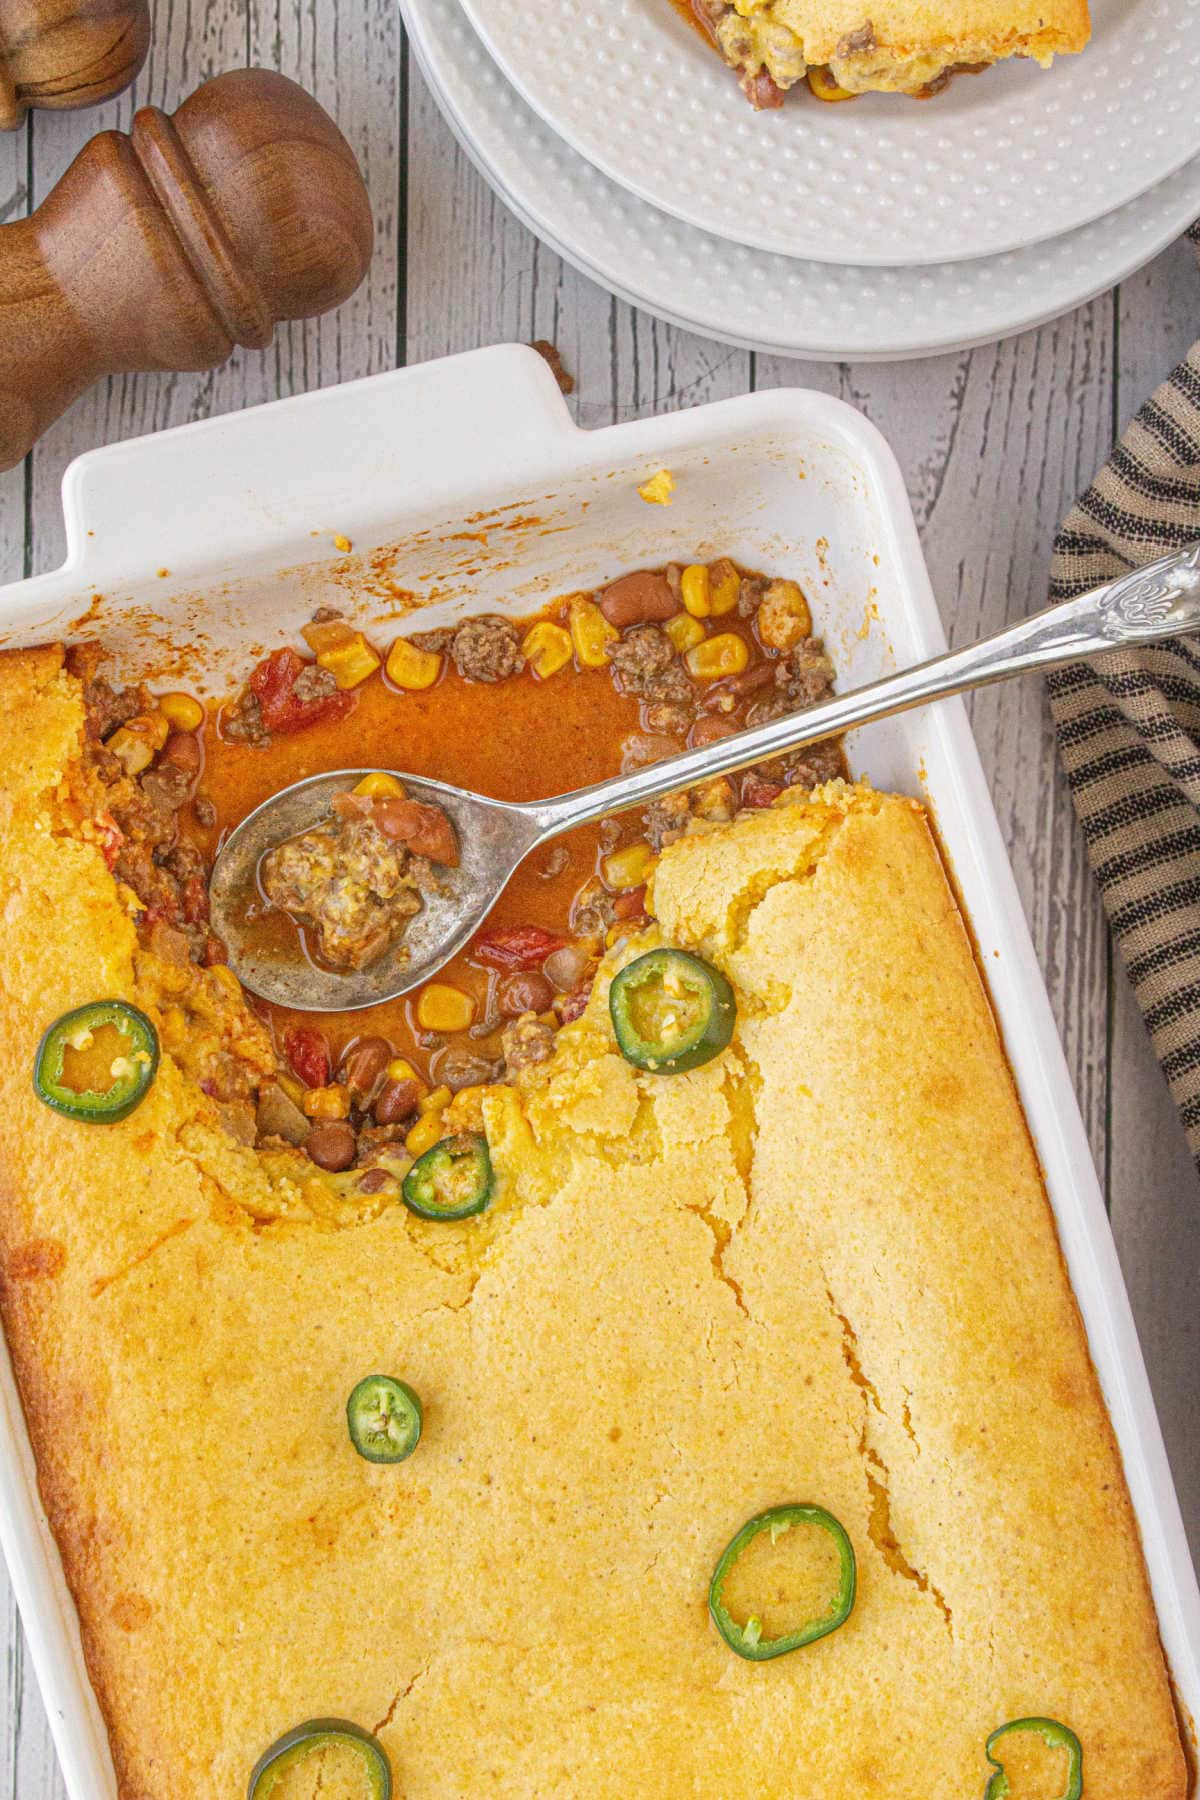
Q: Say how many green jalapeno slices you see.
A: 7